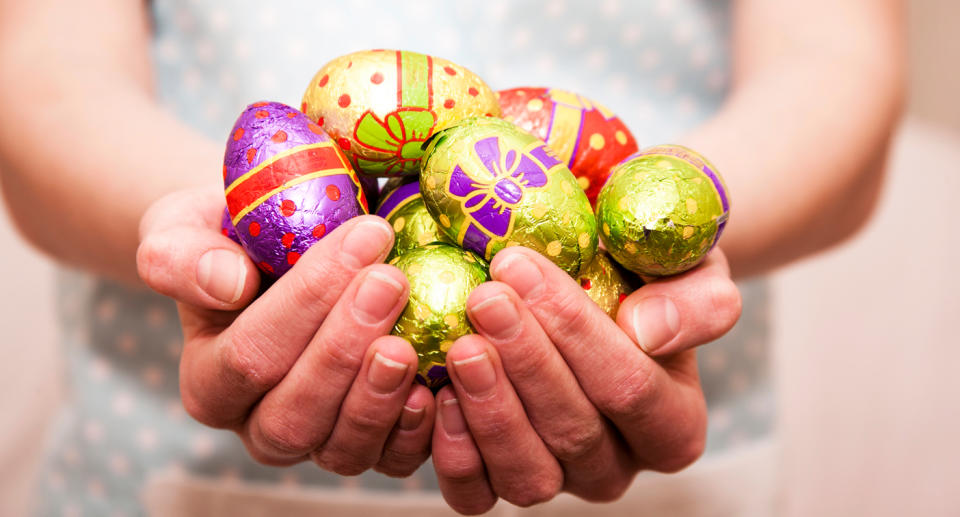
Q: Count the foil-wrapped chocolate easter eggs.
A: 9